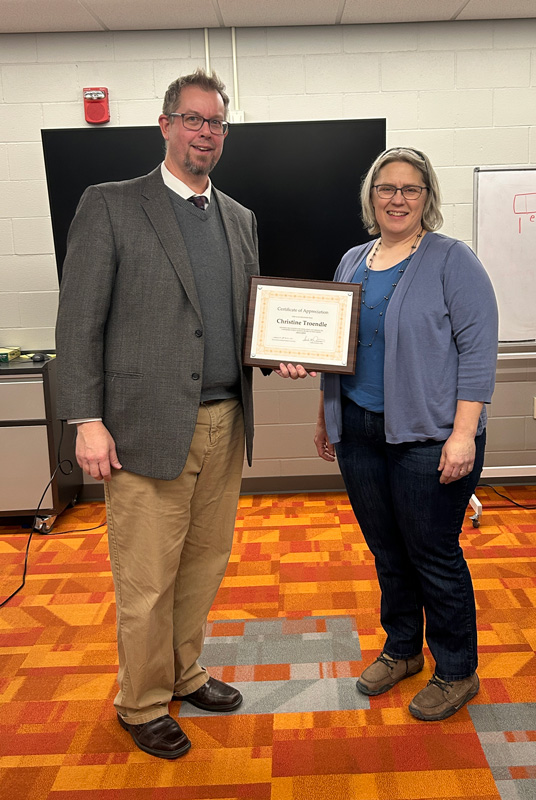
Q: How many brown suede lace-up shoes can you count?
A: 2